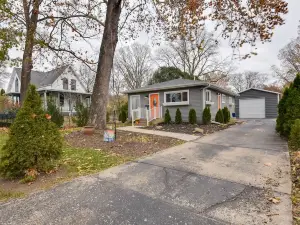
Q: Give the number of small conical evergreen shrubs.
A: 6